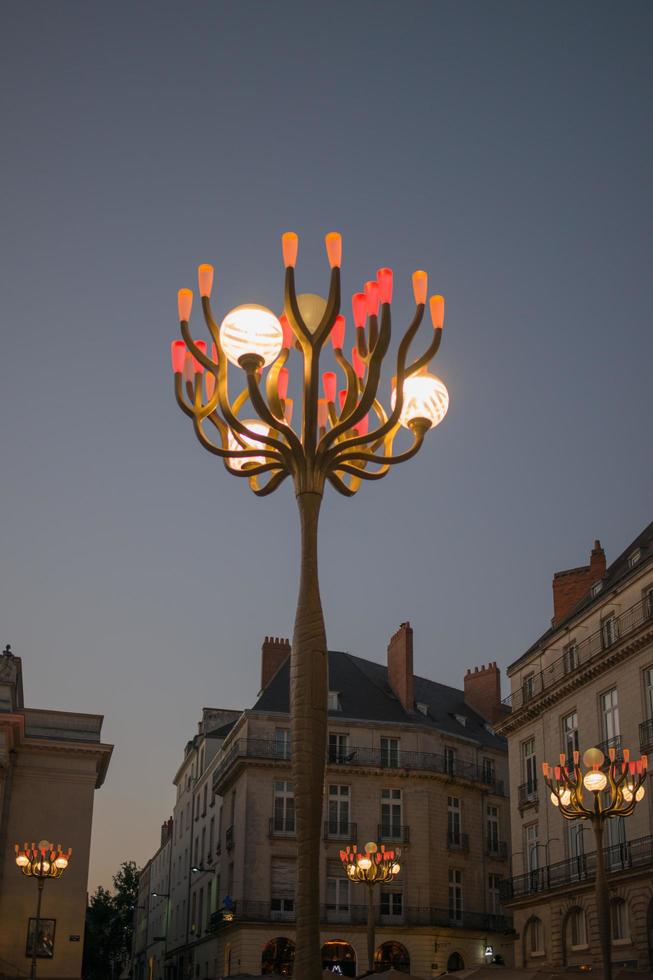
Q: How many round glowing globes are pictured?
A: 12